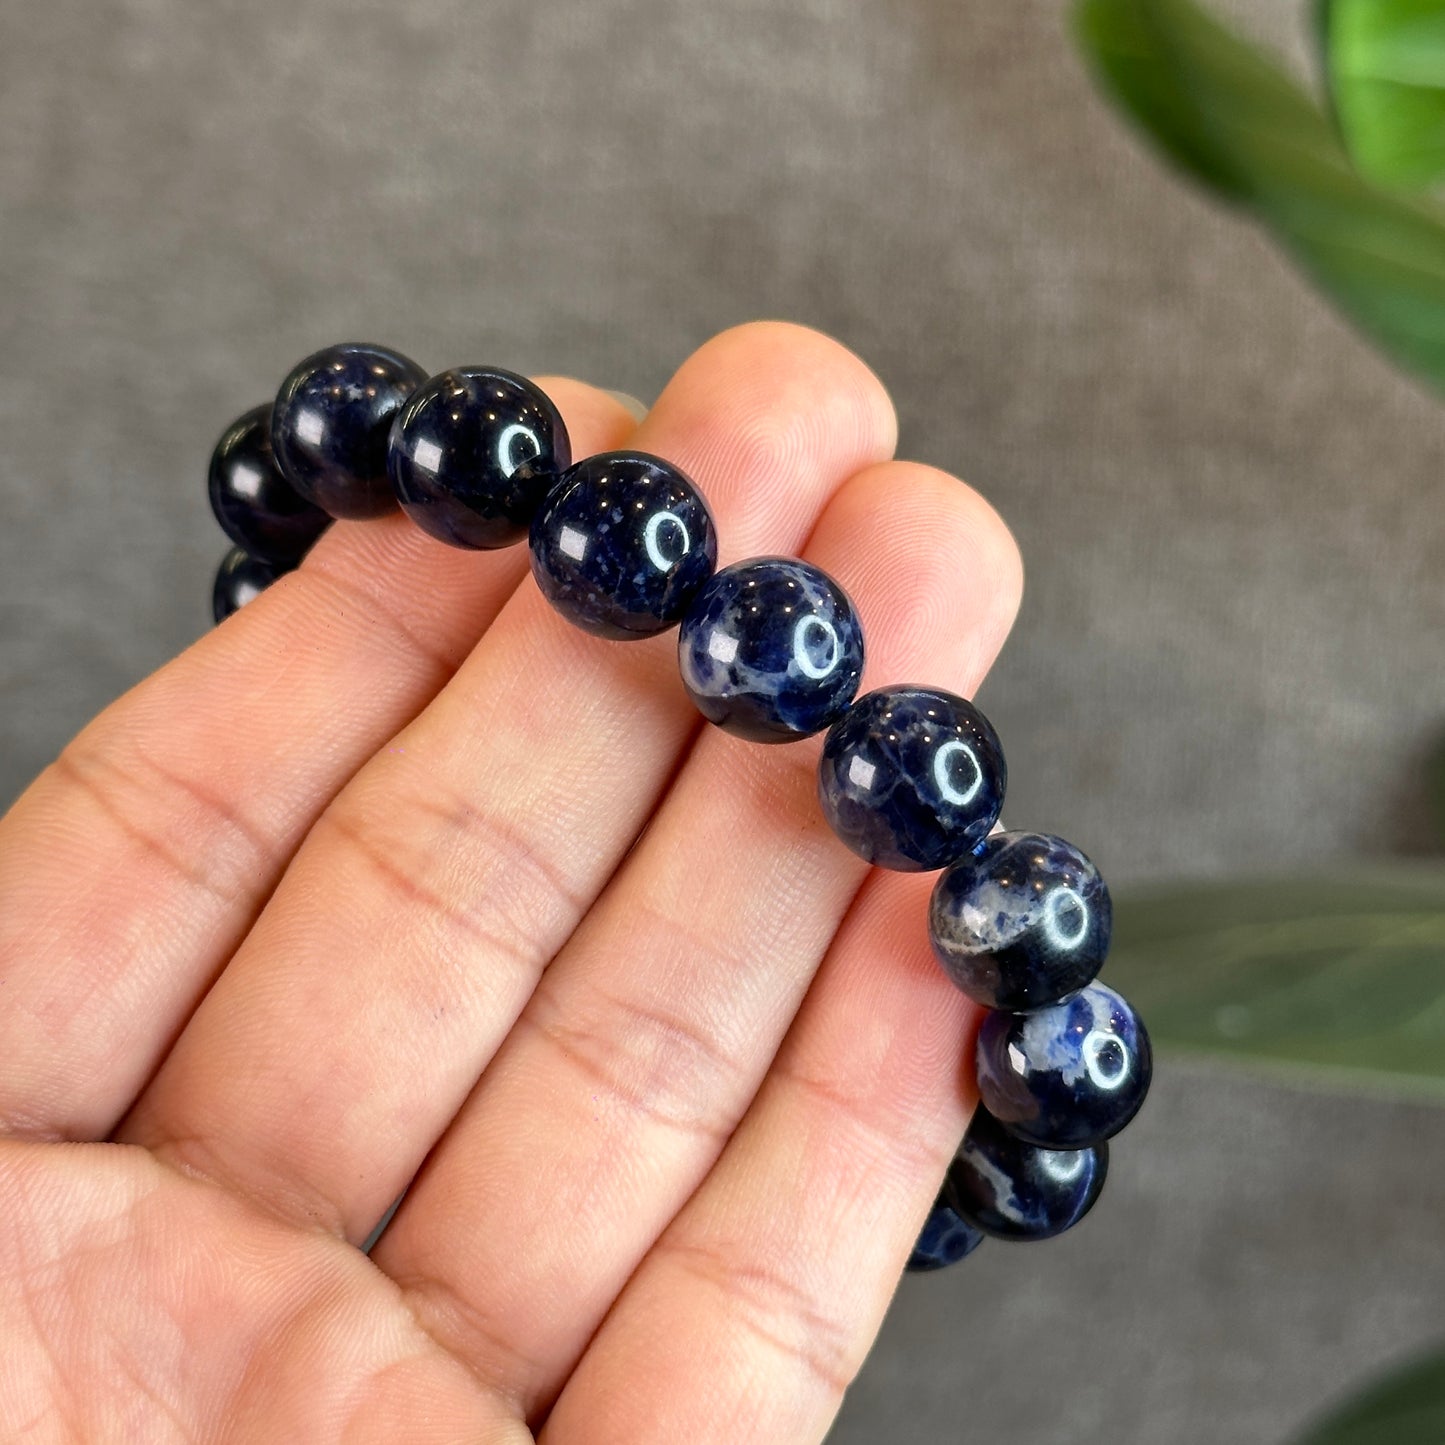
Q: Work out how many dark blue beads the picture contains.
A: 11